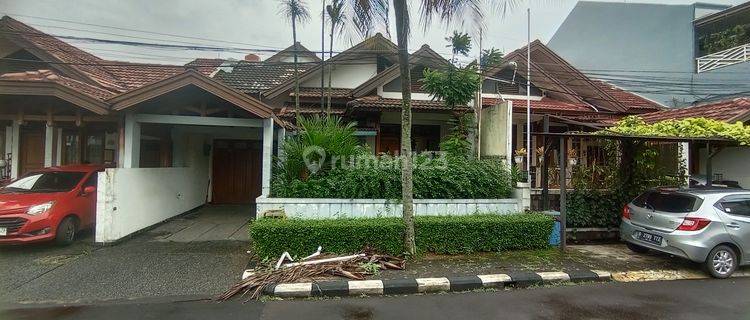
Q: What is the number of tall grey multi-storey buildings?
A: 1